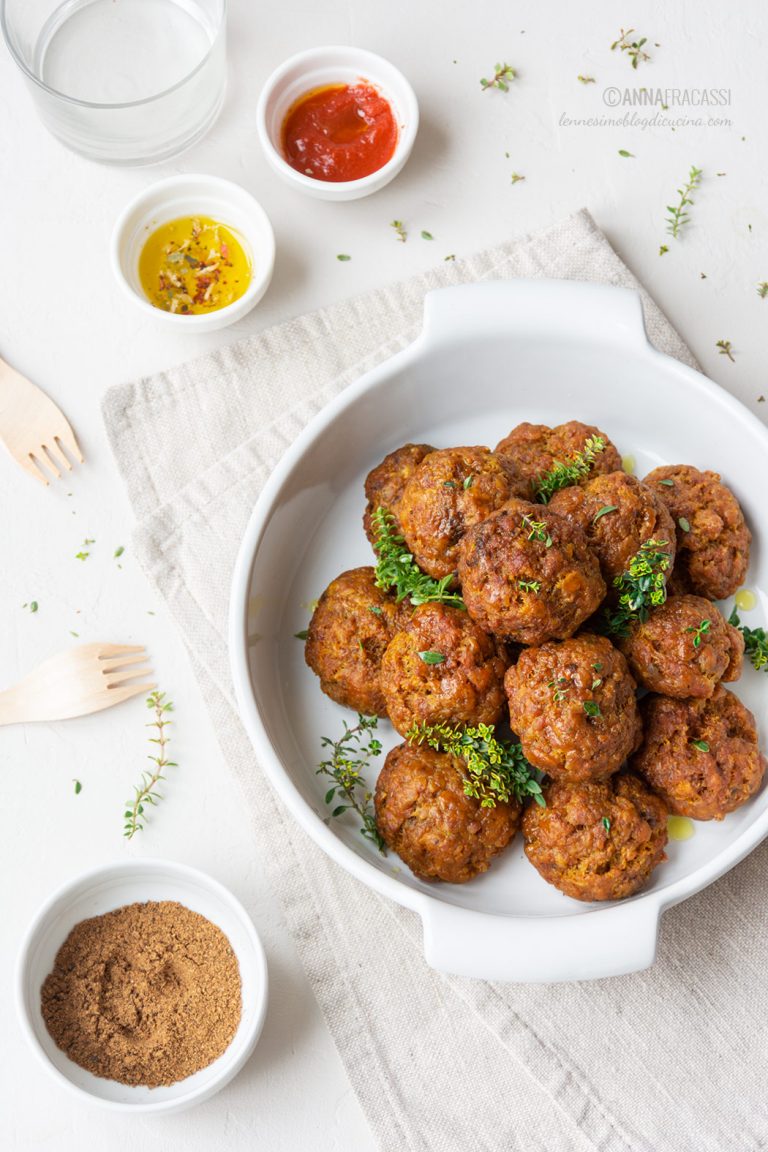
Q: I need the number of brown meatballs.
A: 13